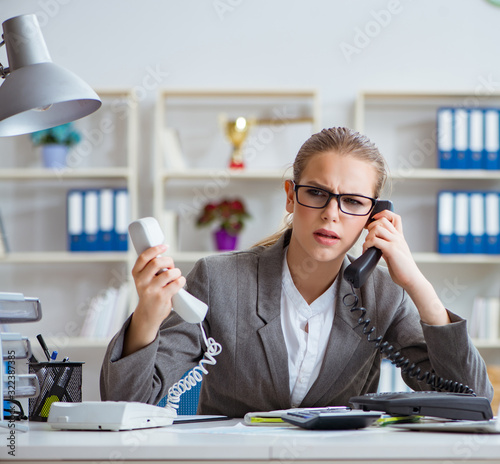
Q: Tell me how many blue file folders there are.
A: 12